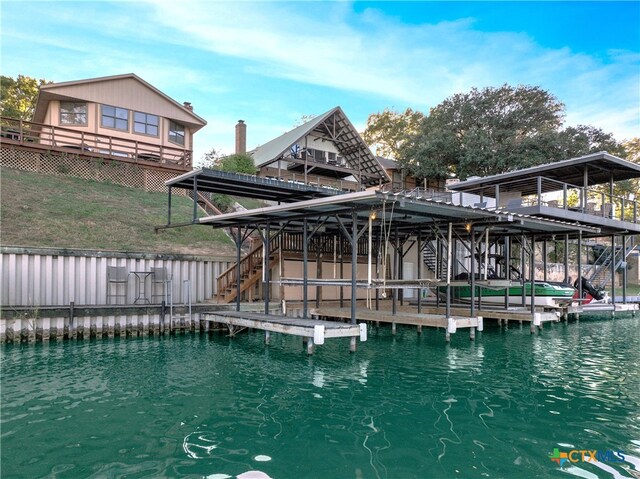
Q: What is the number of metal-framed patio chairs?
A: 2